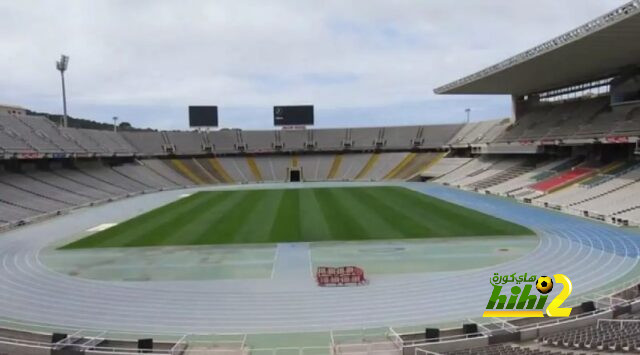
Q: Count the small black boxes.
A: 5